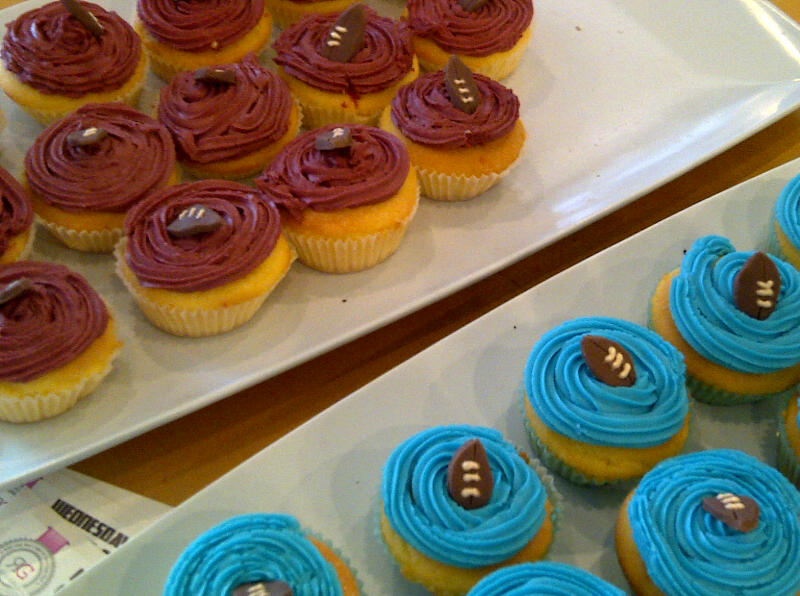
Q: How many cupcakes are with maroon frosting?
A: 12